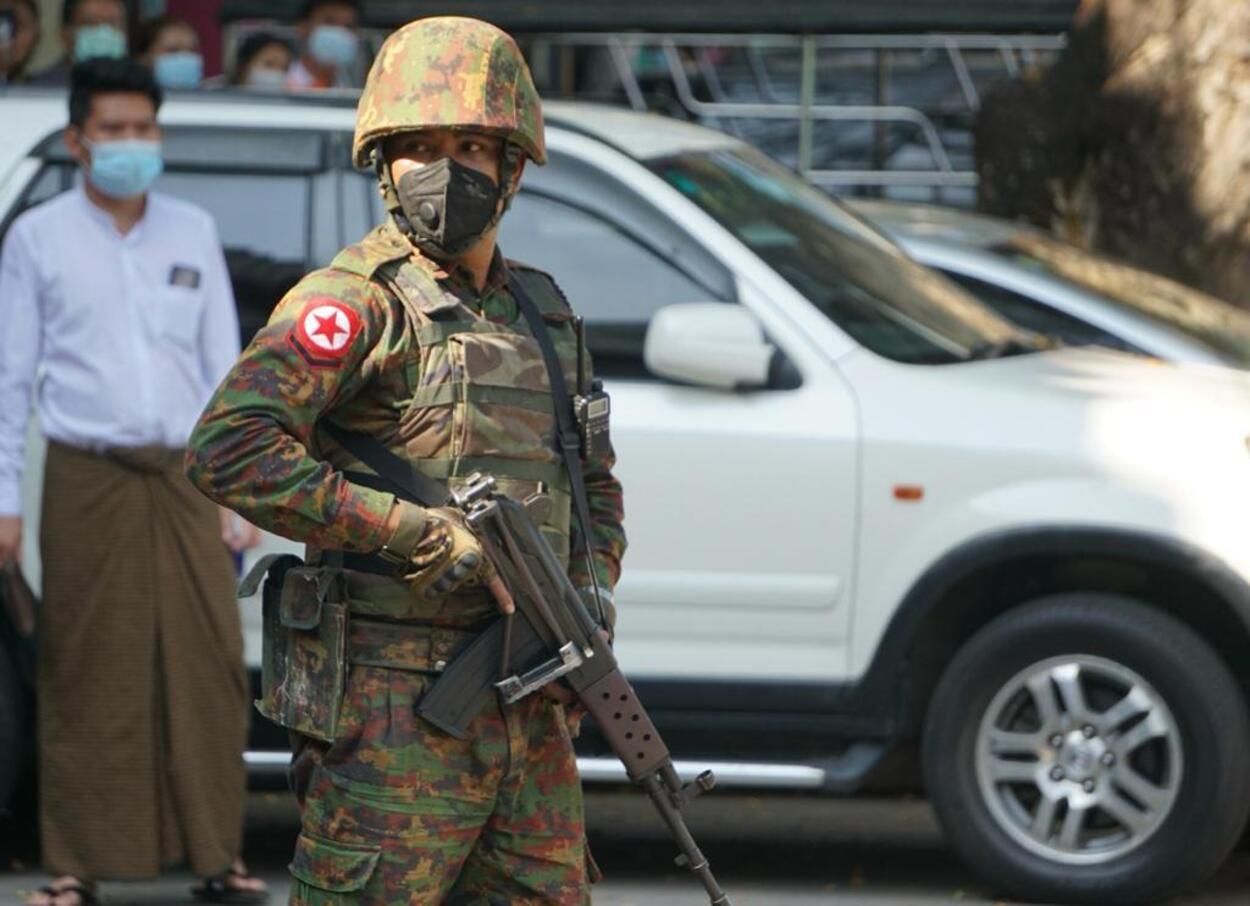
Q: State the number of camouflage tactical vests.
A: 1